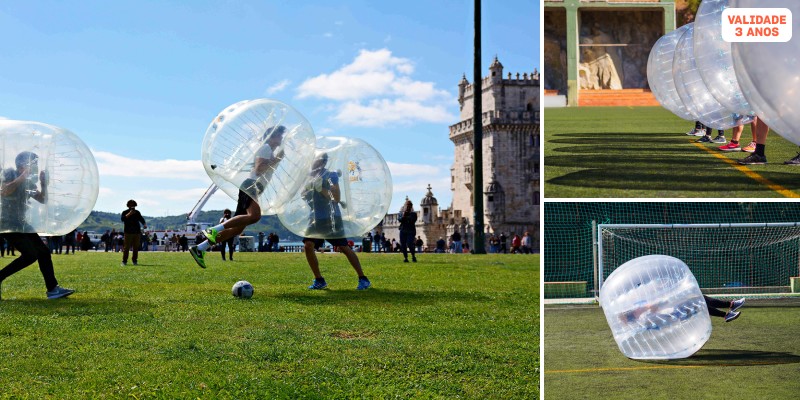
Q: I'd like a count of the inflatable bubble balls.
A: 8